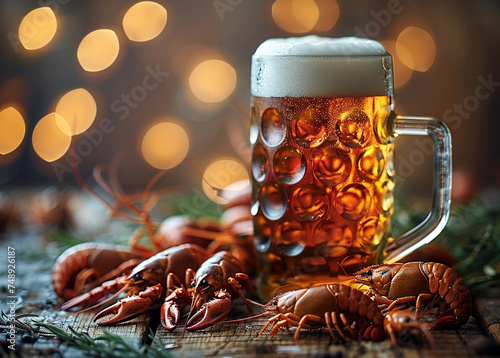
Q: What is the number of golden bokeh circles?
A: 13